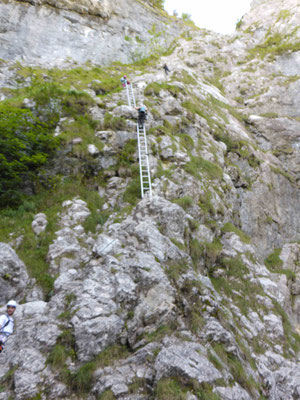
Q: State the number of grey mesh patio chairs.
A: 0